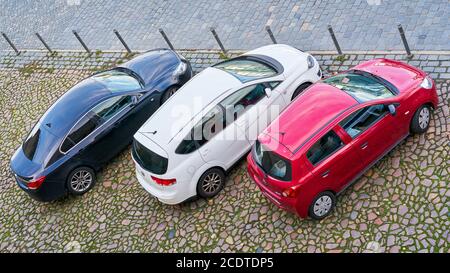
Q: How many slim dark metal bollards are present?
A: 9